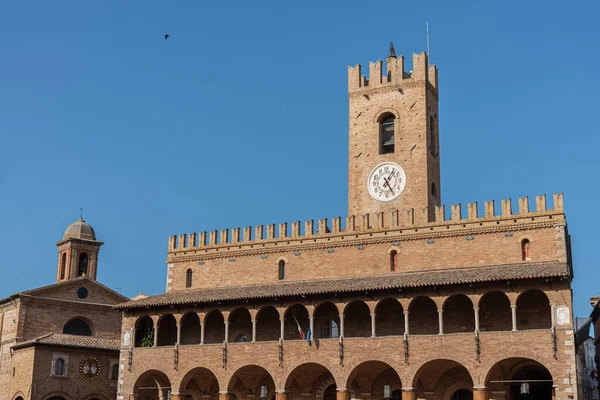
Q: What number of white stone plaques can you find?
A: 2